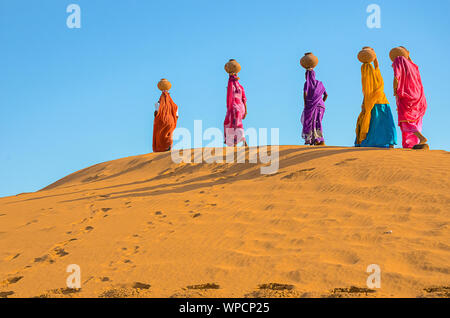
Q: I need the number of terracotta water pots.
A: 5